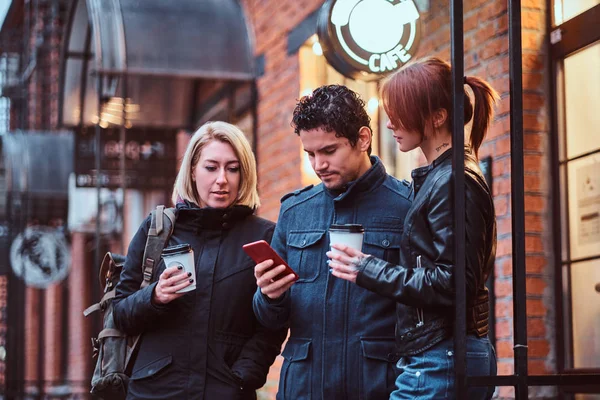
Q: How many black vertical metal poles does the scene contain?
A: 2